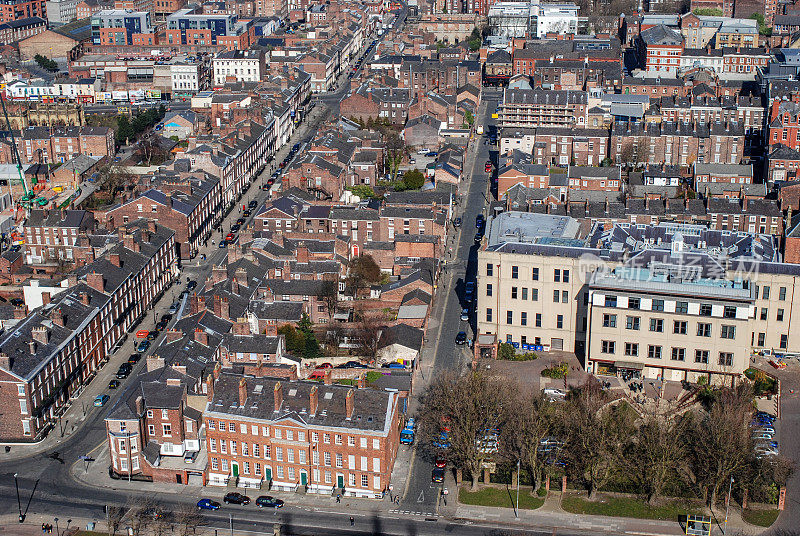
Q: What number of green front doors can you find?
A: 4